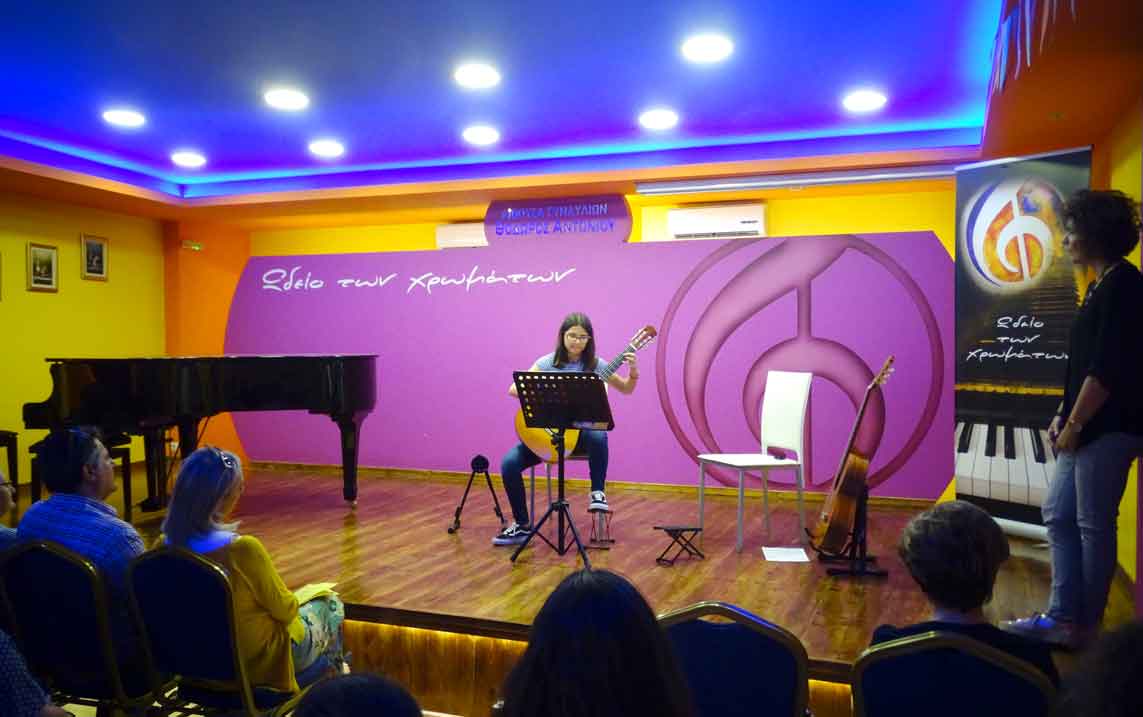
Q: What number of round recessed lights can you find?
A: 9